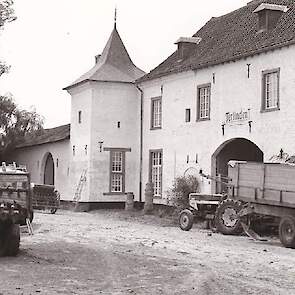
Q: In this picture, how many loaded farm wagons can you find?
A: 2